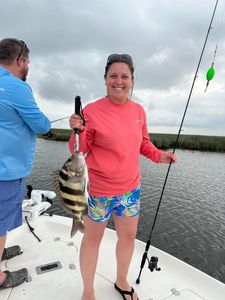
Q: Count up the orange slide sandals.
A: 0